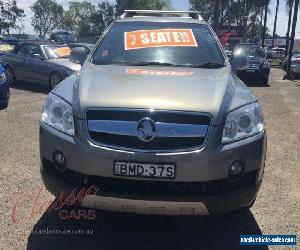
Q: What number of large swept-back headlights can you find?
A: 2